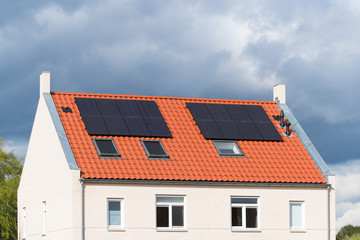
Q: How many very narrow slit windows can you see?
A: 2